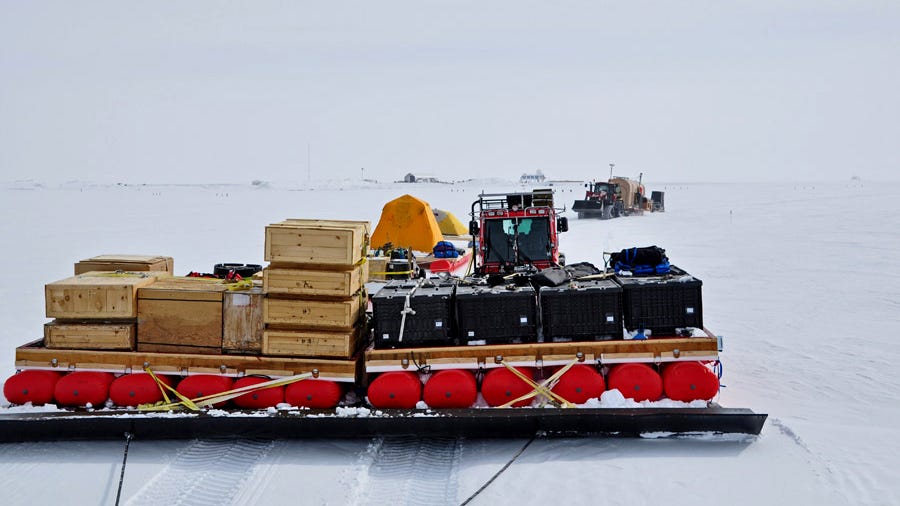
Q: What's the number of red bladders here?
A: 12